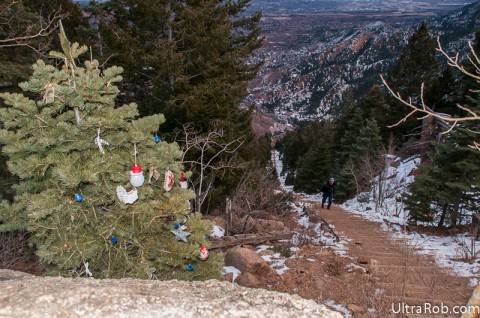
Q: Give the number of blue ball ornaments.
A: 5